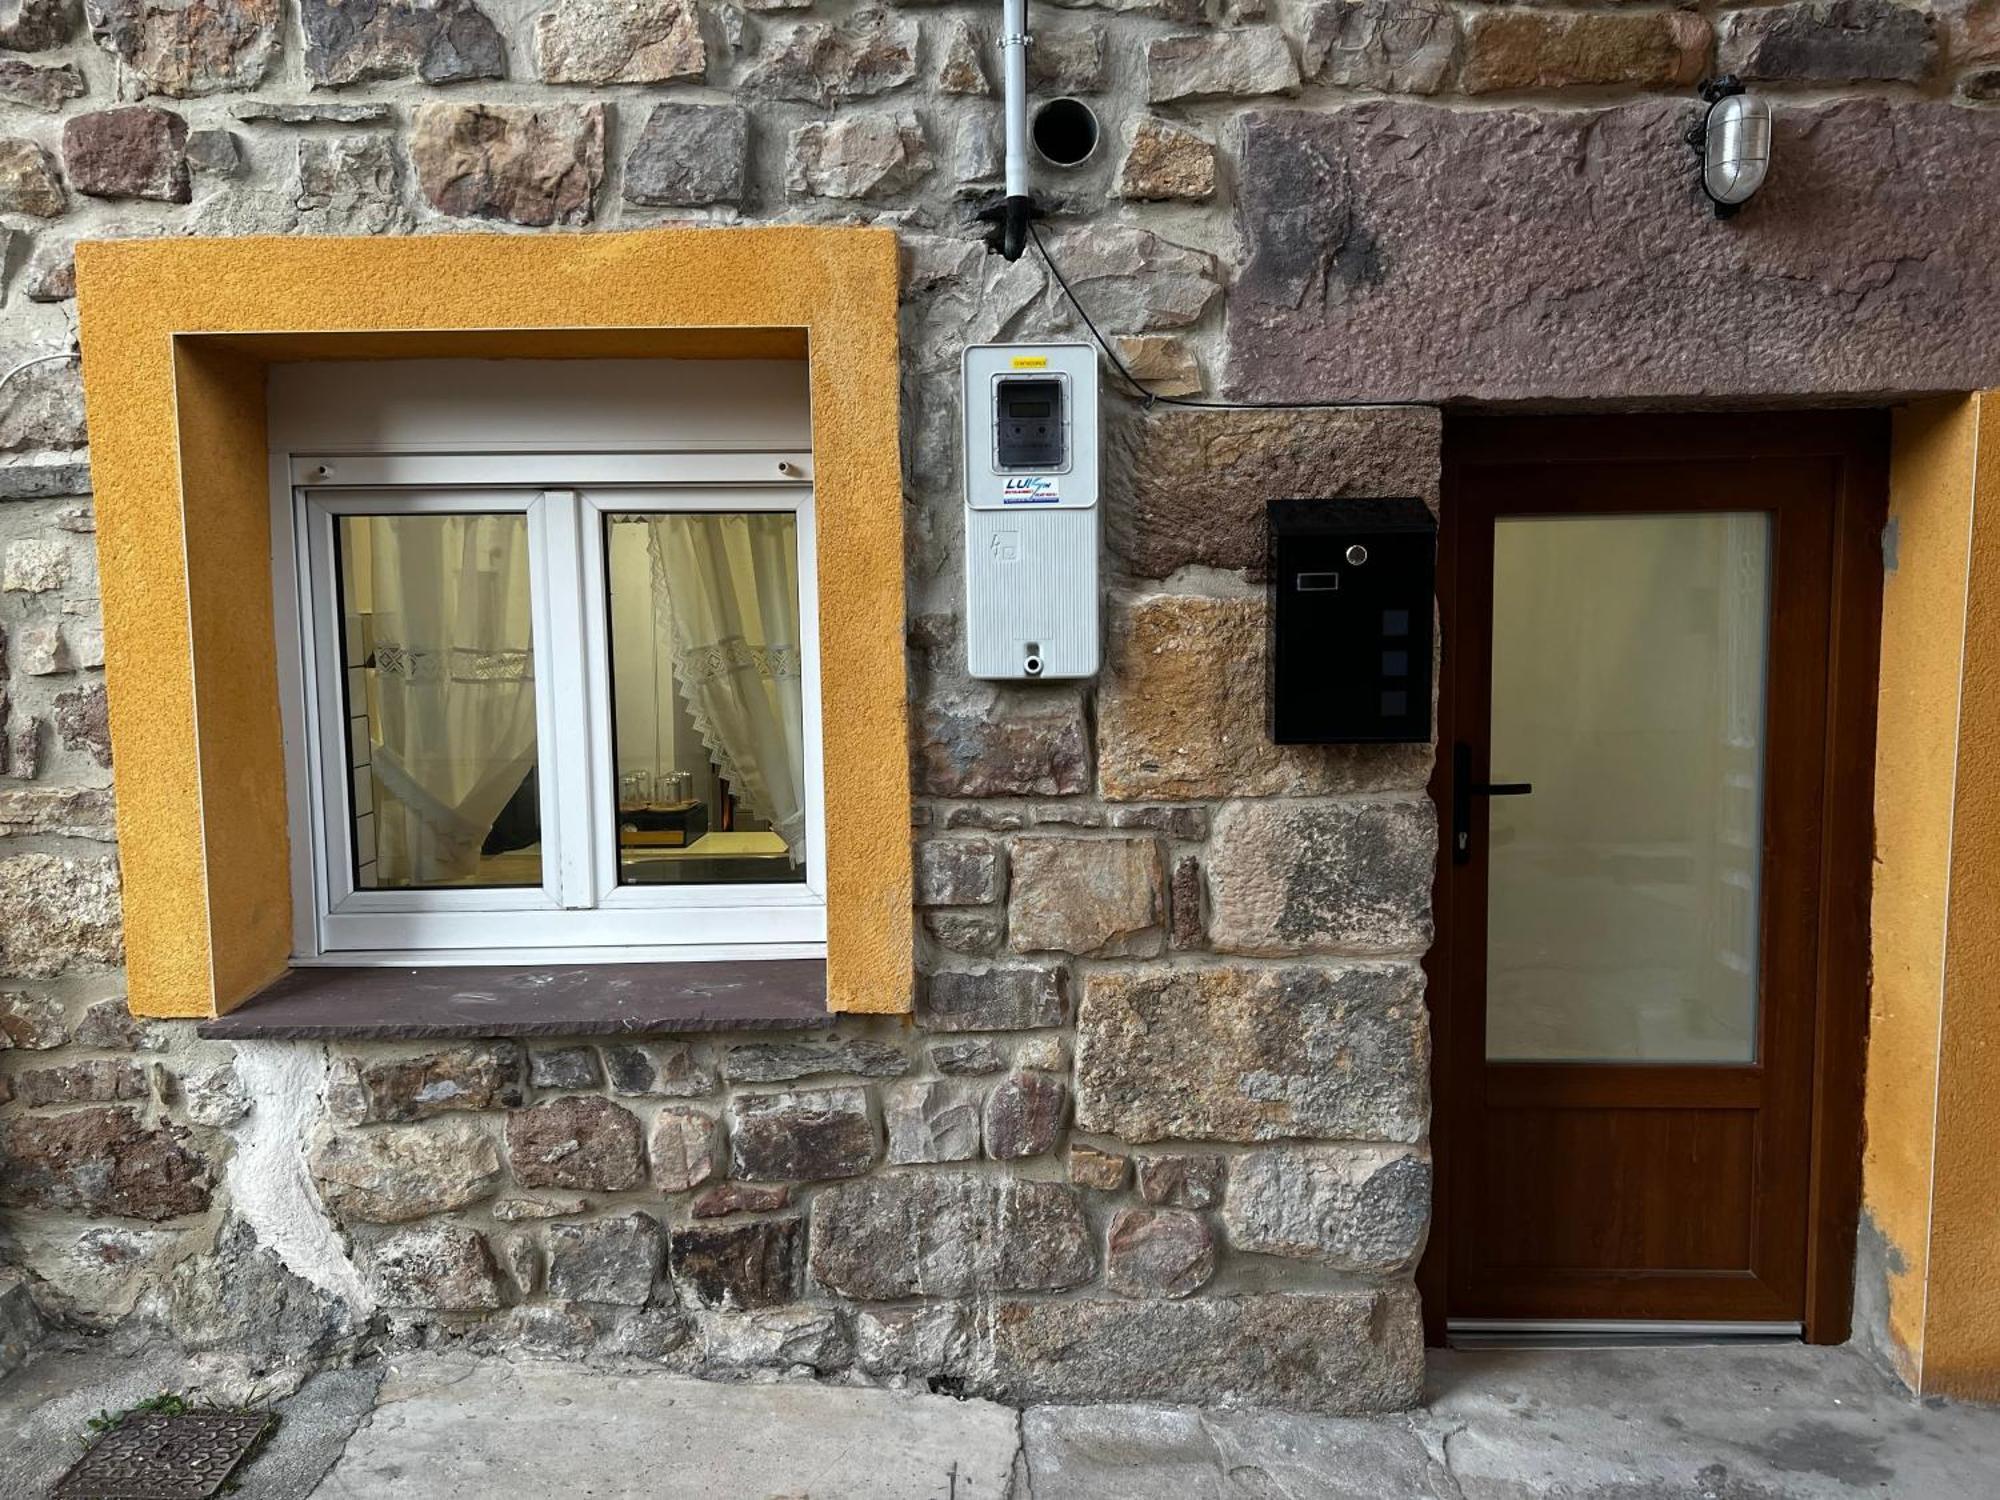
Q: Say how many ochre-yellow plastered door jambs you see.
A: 1